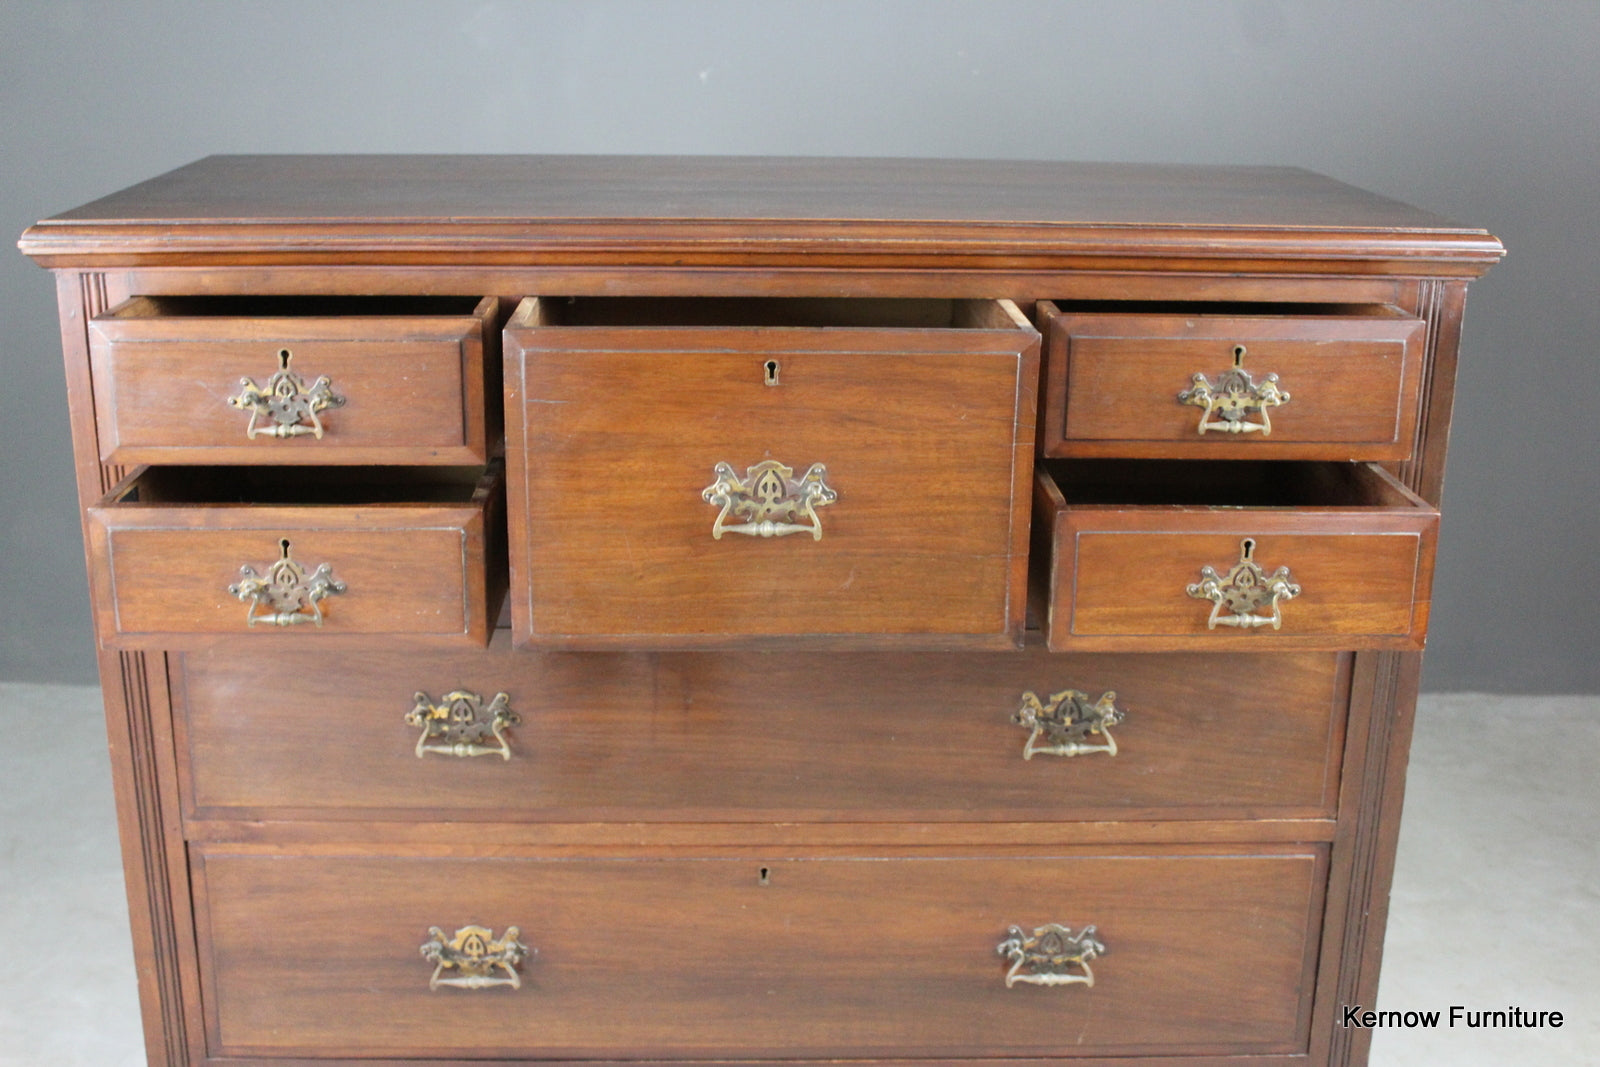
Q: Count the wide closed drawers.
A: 2